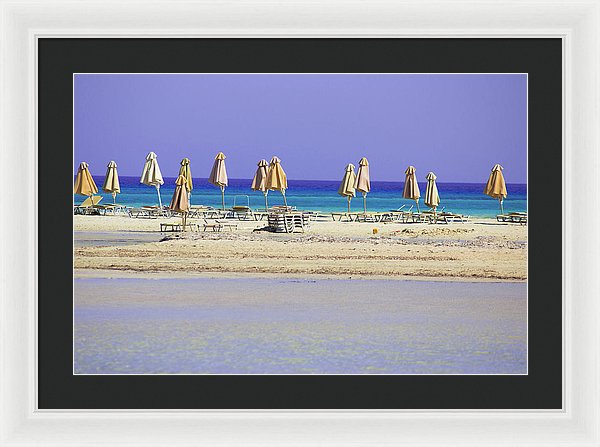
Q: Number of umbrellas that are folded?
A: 13